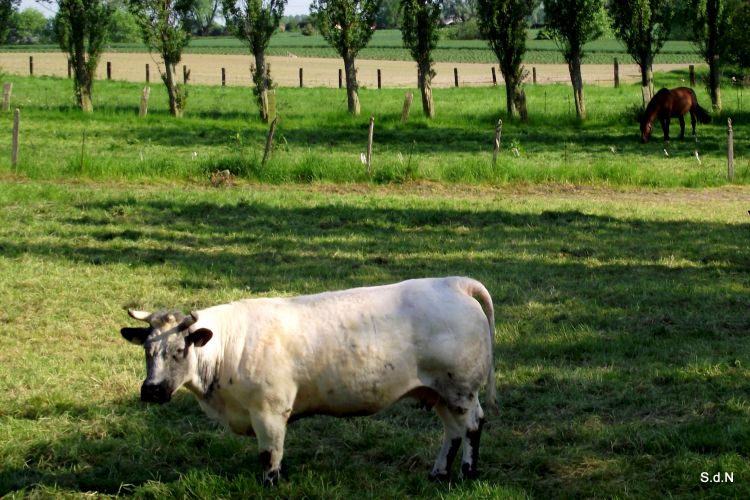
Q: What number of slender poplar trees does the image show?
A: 9